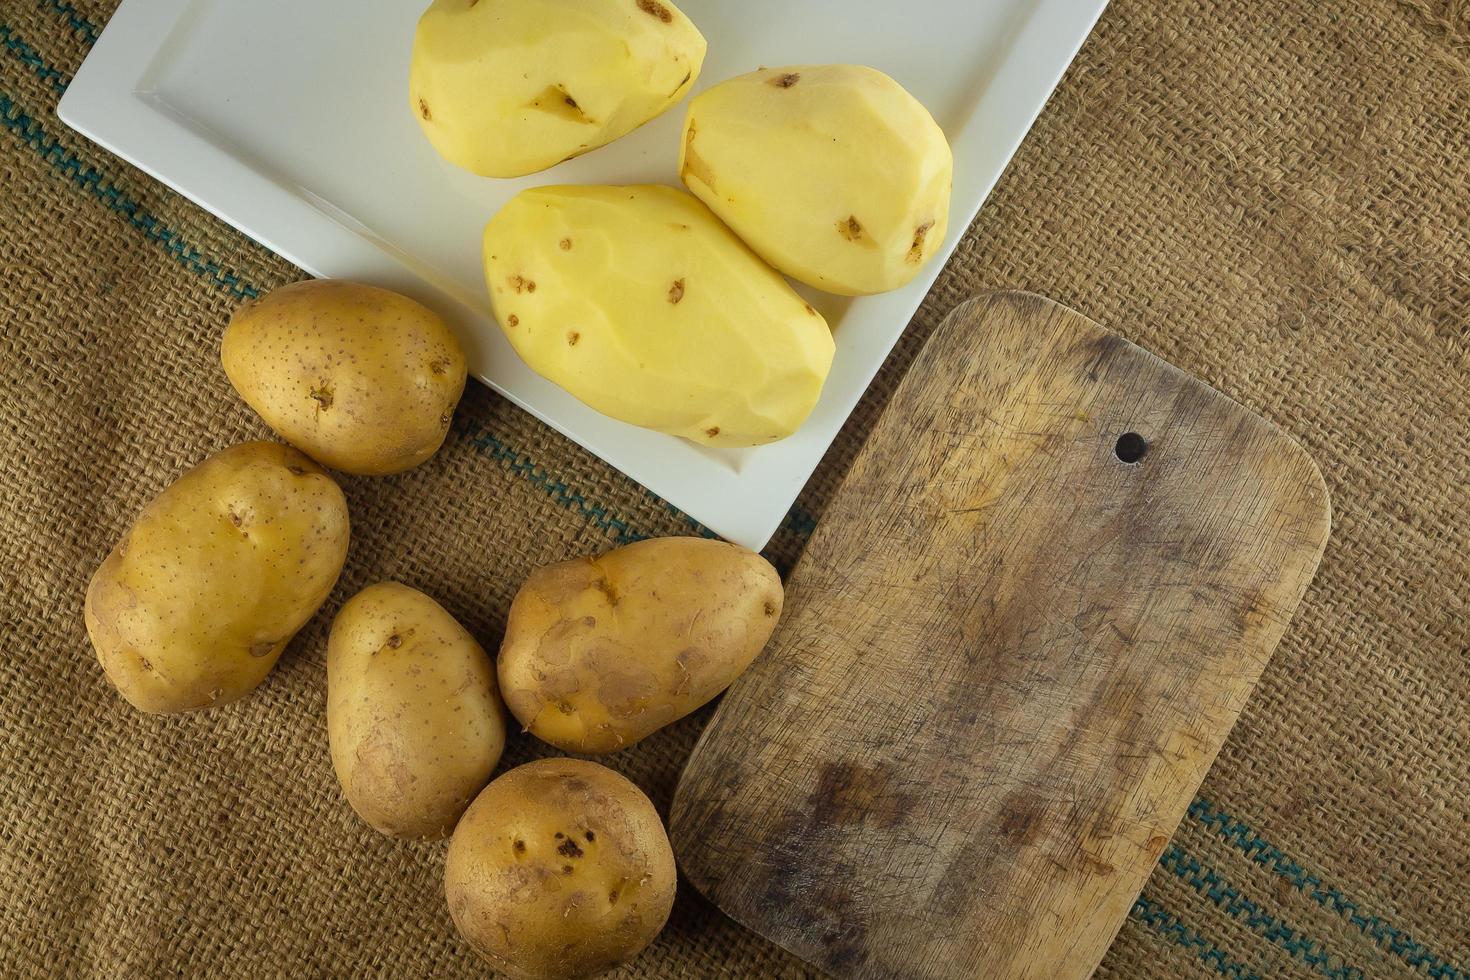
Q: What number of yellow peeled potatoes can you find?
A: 3